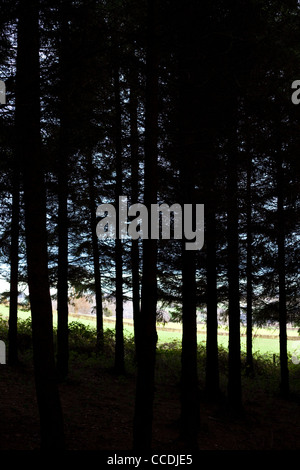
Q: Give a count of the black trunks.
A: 12